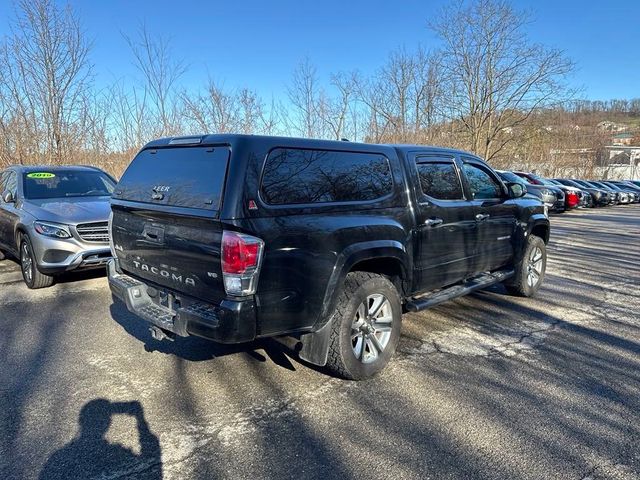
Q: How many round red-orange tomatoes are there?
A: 0